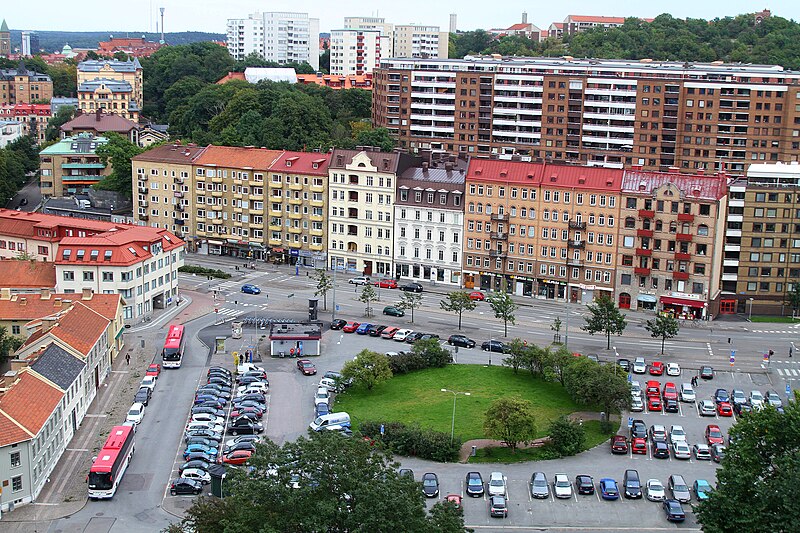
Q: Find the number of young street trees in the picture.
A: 8